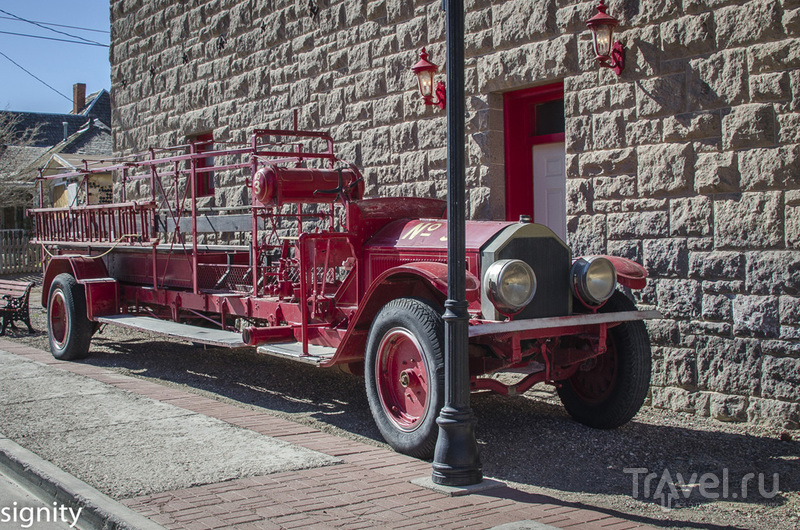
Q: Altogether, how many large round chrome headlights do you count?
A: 2